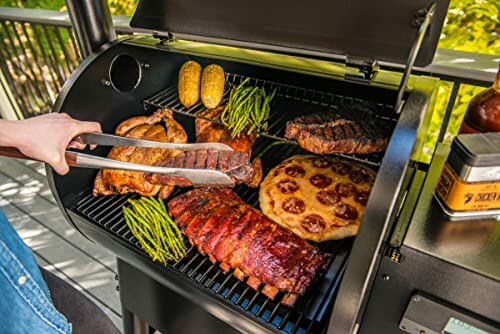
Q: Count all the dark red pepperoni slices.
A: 12